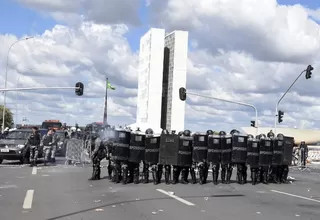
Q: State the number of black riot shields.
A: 13